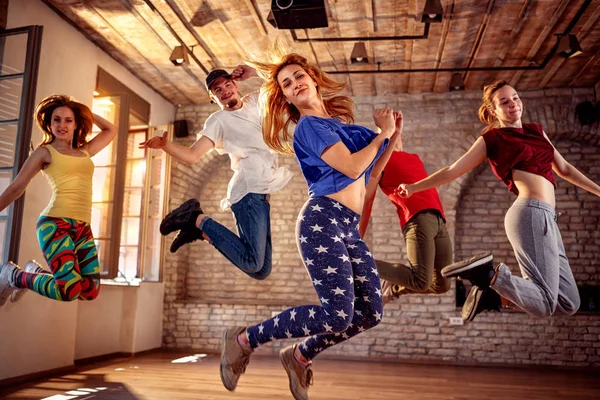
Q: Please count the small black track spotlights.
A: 5